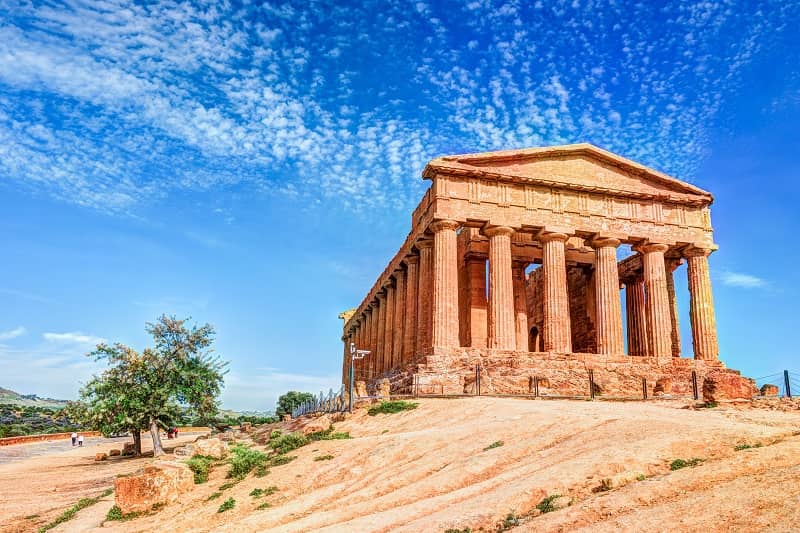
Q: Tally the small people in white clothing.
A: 2